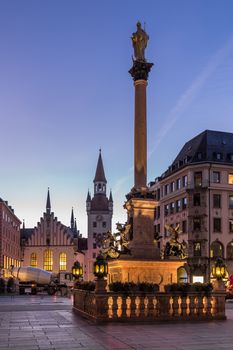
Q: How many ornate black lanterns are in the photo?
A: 3